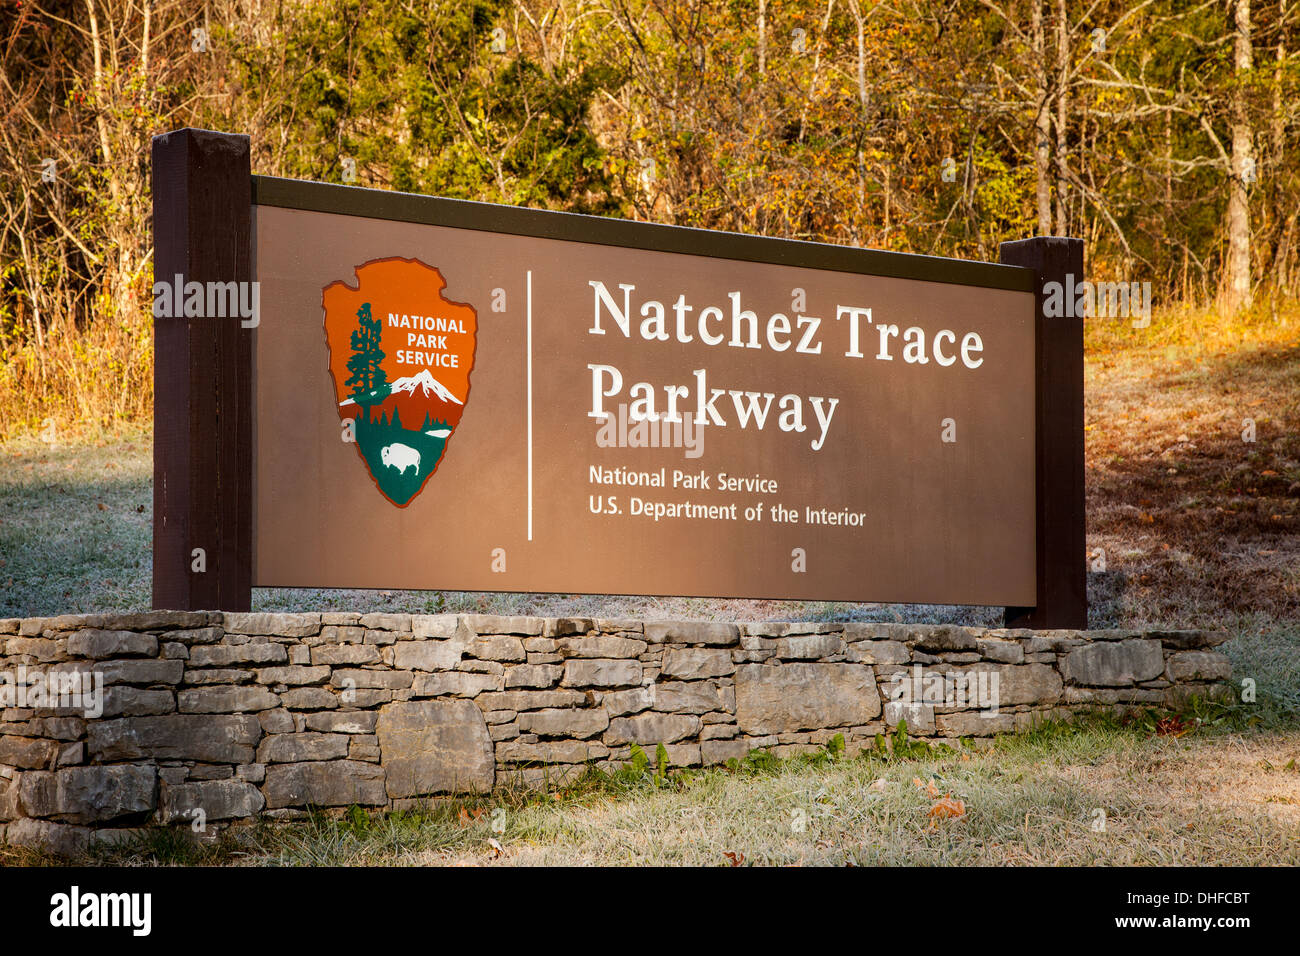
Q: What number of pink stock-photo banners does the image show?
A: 0